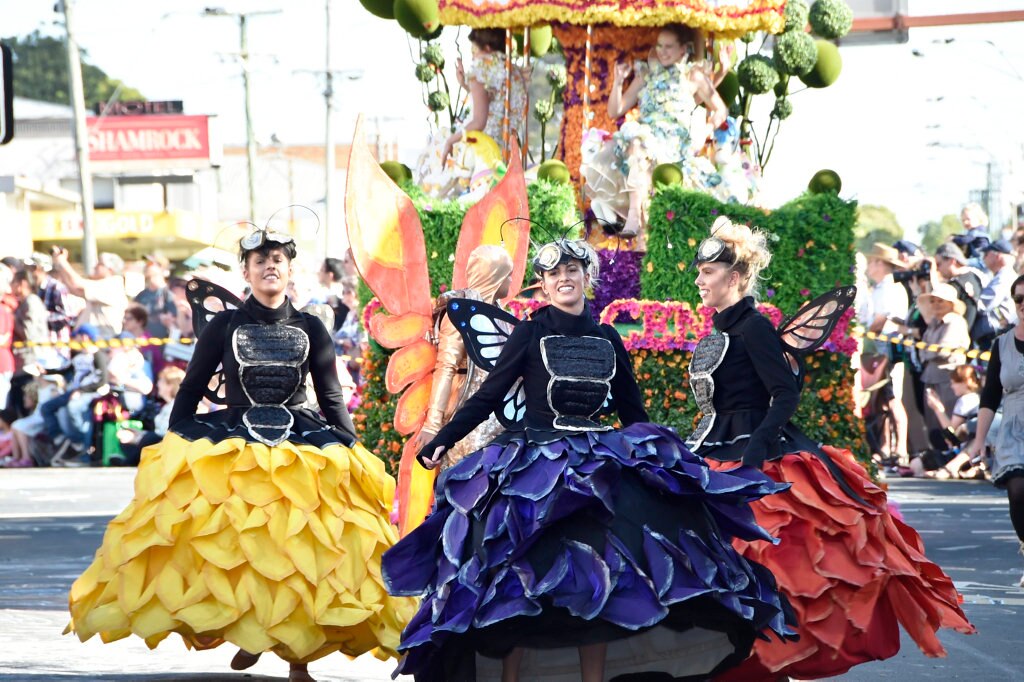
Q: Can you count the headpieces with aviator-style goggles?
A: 3